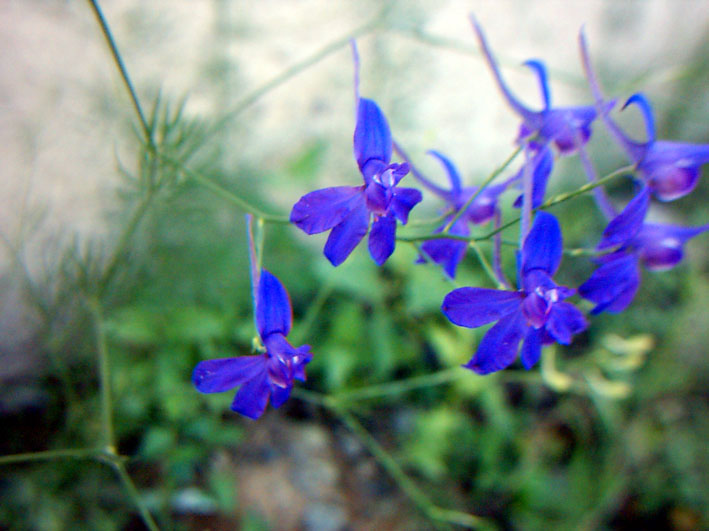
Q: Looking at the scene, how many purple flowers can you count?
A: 7